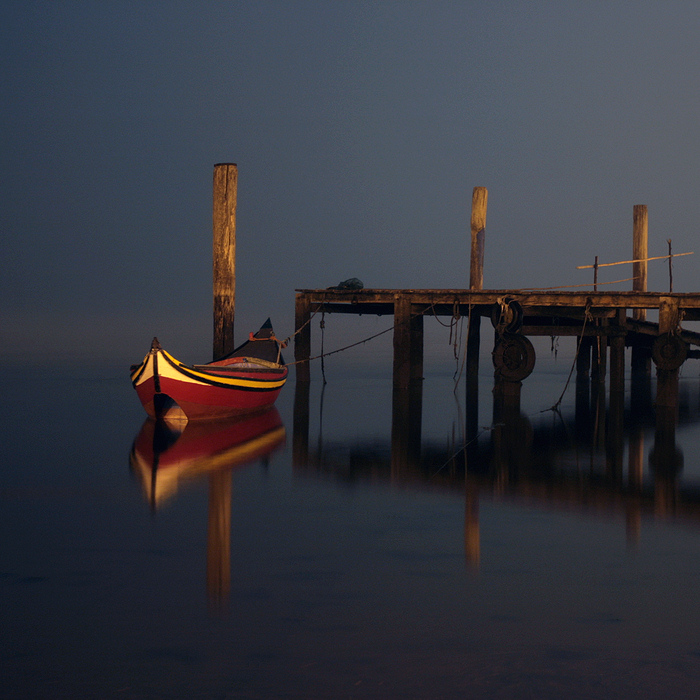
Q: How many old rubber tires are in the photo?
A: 3